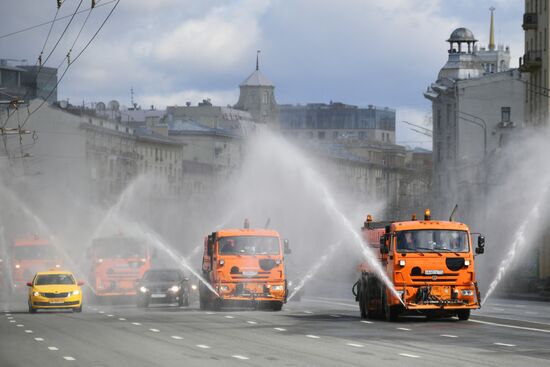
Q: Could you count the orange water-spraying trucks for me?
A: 4